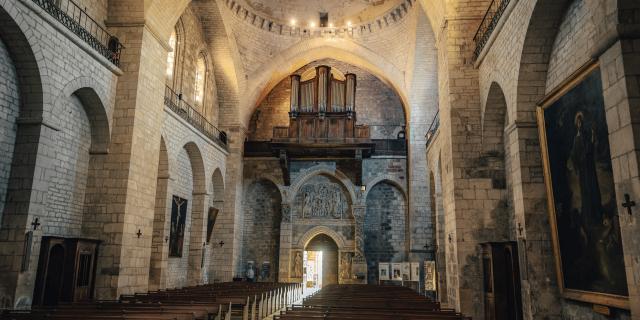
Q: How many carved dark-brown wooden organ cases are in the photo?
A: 1